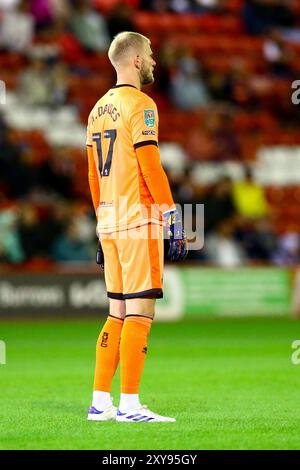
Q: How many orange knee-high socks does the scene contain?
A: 2